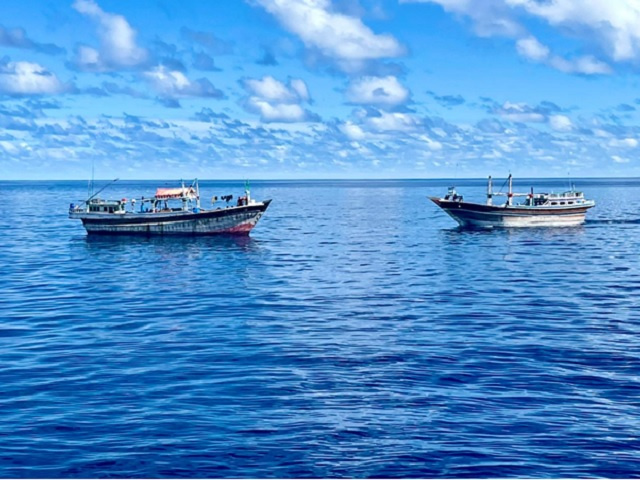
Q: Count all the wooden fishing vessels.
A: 2